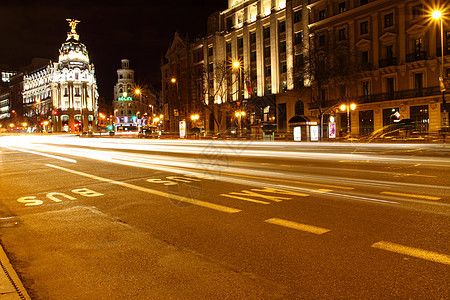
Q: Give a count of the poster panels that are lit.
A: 4